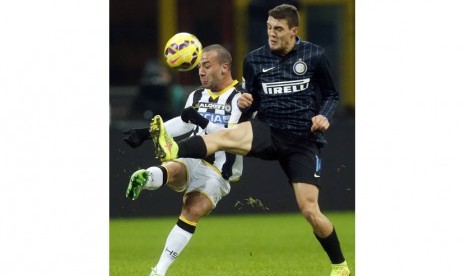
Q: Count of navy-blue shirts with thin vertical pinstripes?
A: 1